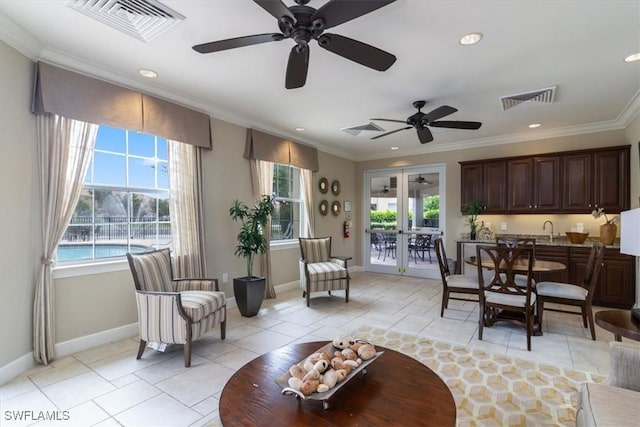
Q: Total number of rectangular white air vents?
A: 3